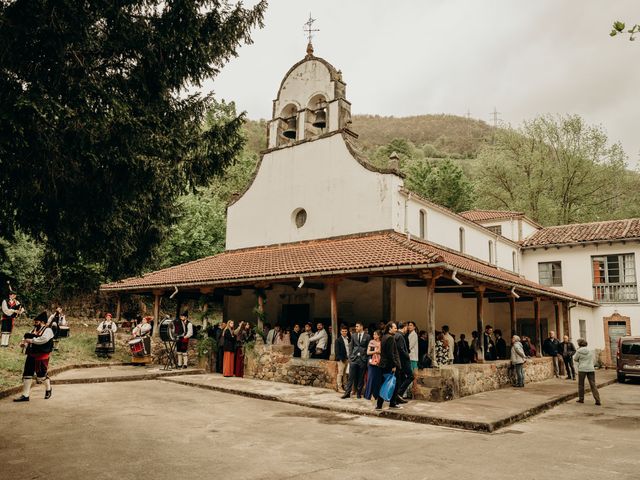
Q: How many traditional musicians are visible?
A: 6